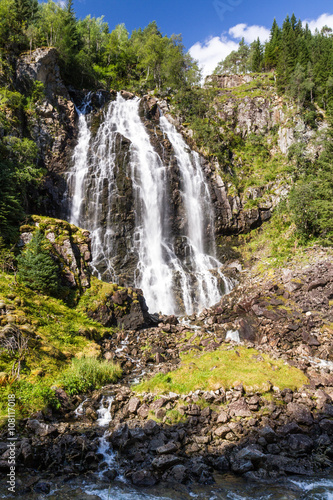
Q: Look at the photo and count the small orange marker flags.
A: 0